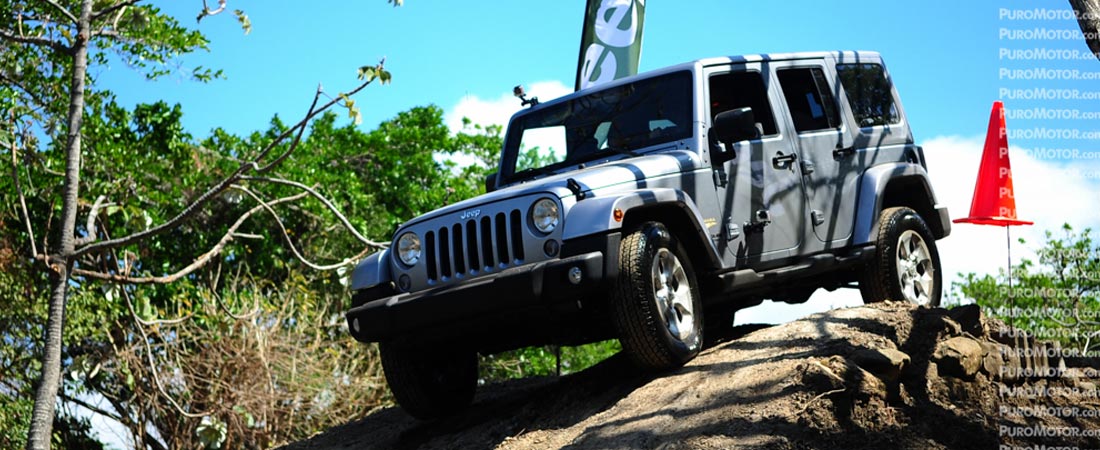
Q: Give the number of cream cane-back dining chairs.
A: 0